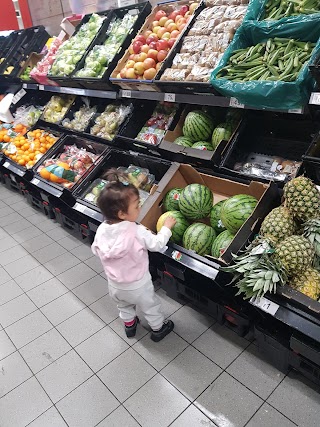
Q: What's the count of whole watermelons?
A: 11